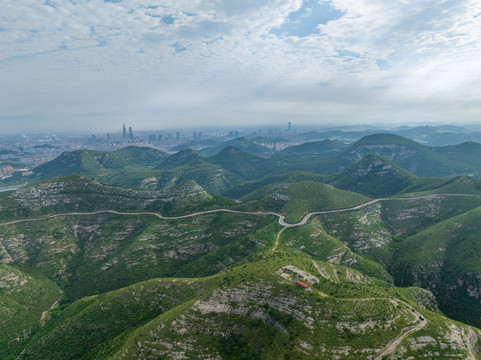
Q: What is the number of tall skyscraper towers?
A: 3